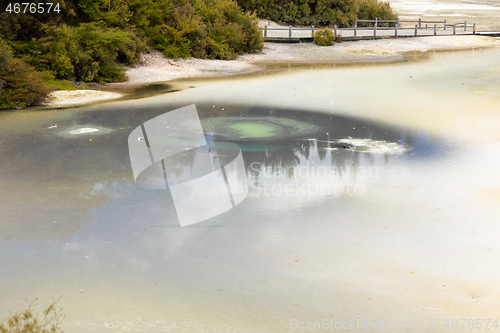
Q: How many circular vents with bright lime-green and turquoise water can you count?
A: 1